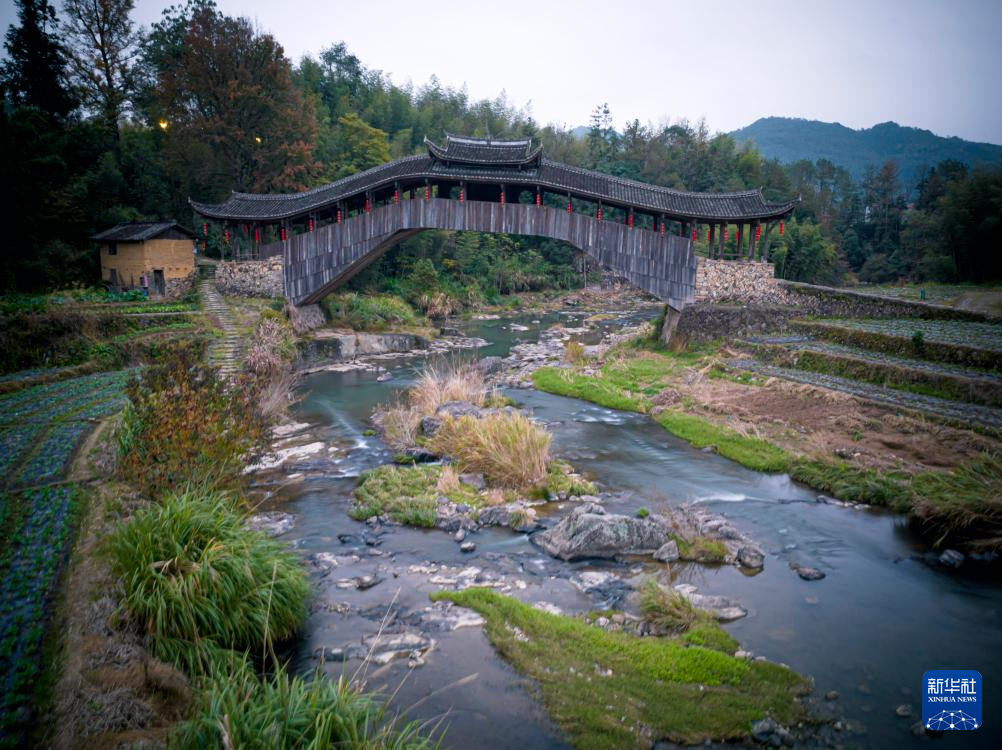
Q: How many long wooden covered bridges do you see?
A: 1